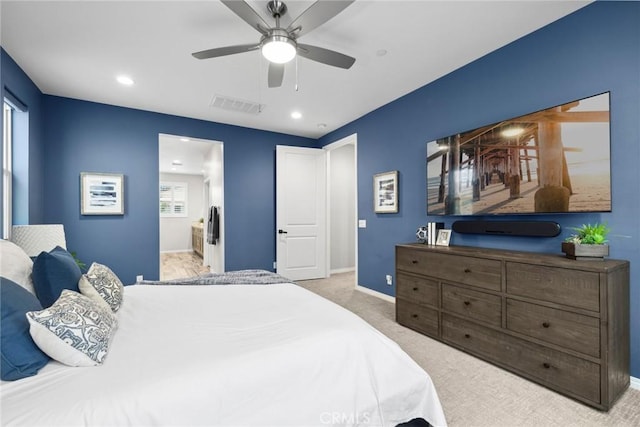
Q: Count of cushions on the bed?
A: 5